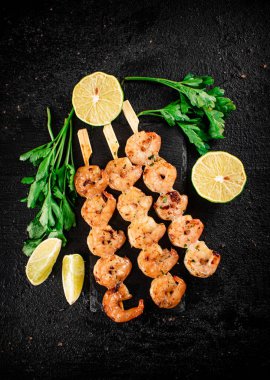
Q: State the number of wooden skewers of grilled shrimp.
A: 3